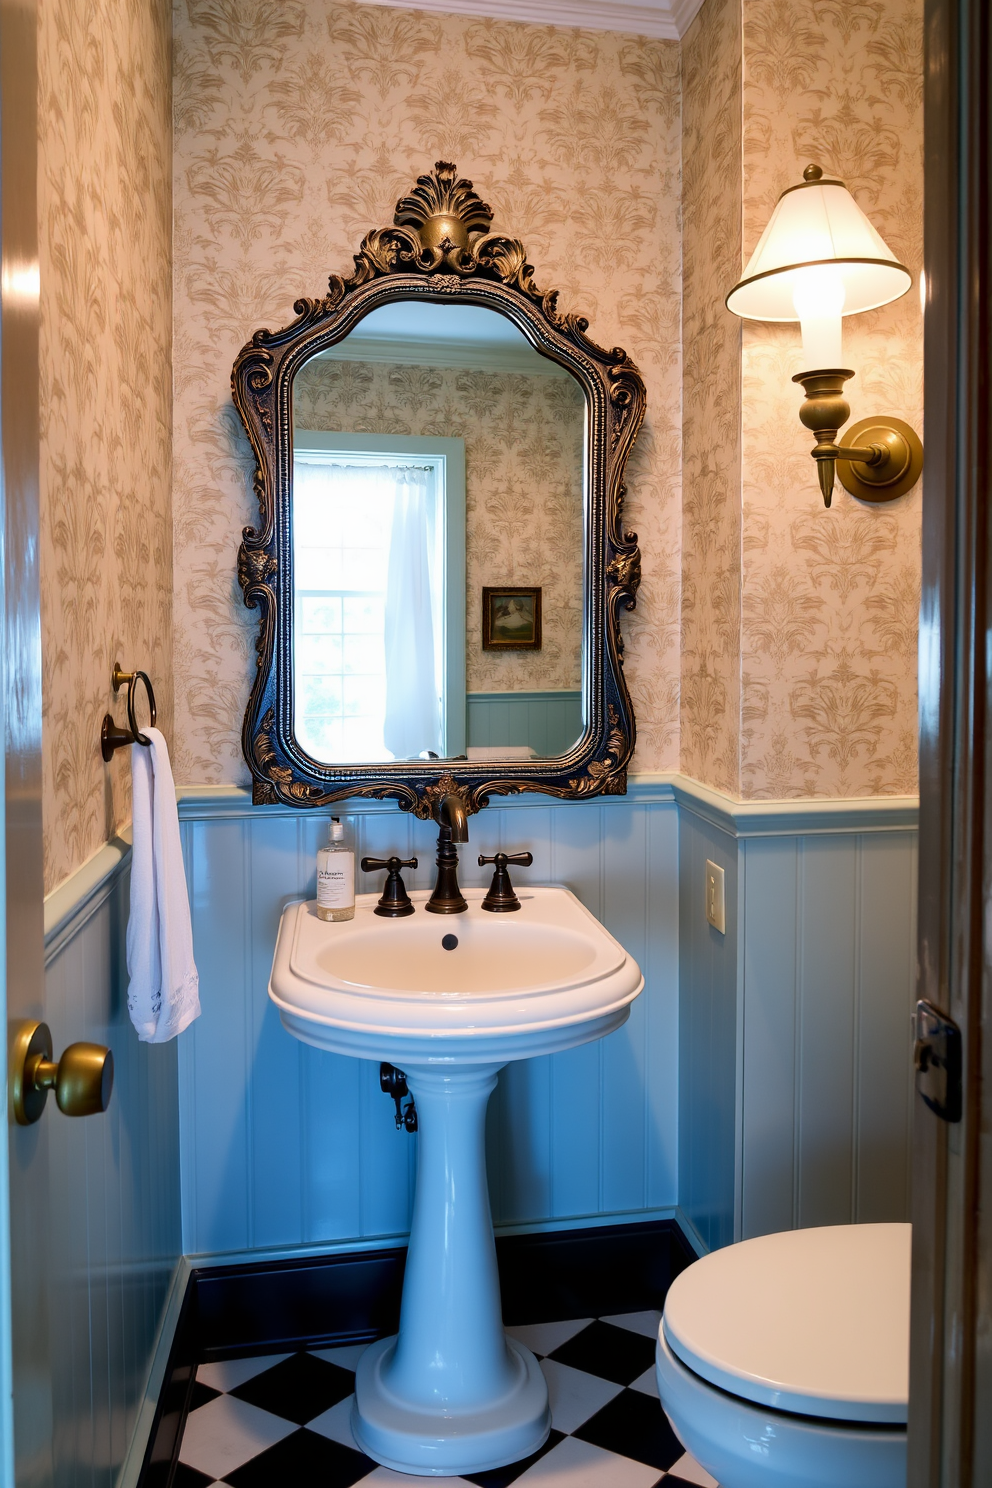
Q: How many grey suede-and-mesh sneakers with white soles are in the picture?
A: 0